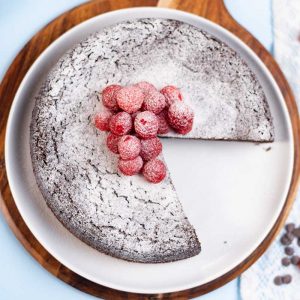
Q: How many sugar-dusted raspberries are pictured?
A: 15